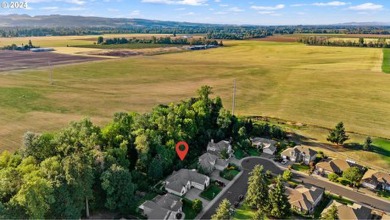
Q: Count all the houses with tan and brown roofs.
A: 5